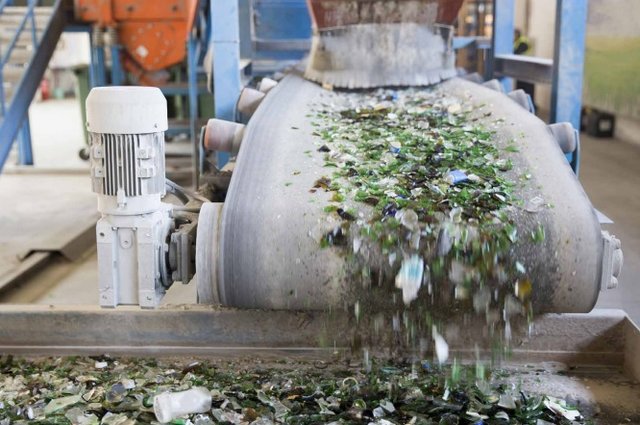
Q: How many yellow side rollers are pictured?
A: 0